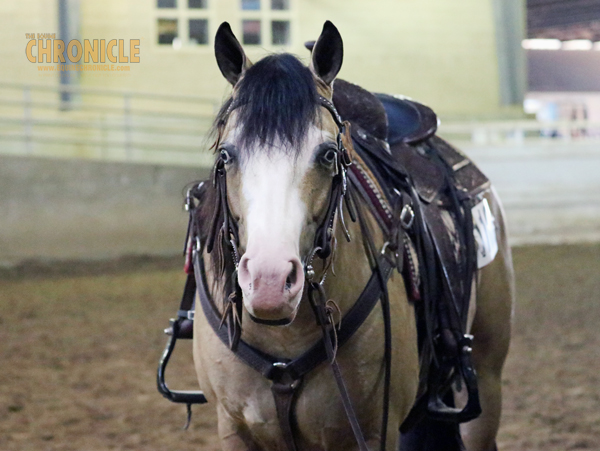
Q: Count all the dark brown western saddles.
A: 1